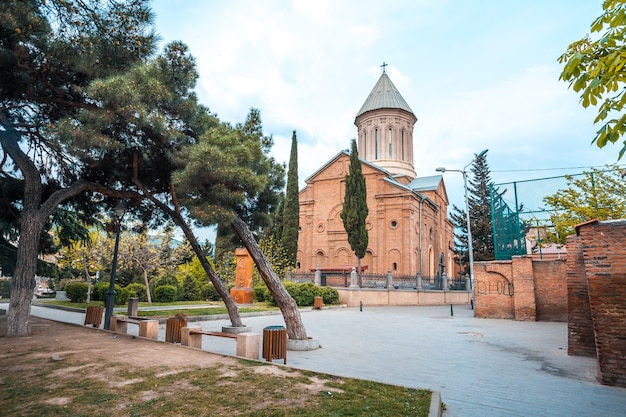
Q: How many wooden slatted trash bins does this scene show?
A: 4